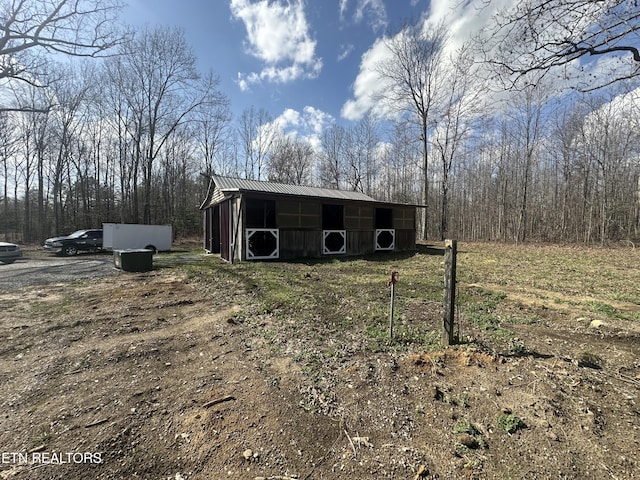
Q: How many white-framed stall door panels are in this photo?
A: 3